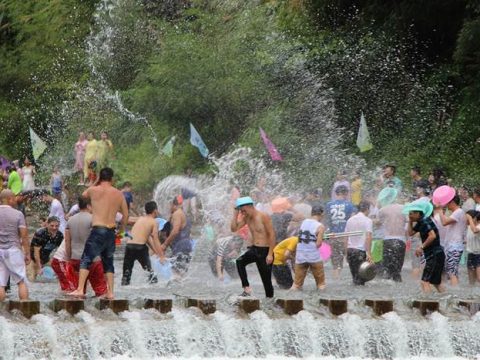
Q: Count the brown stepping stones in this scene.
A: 11